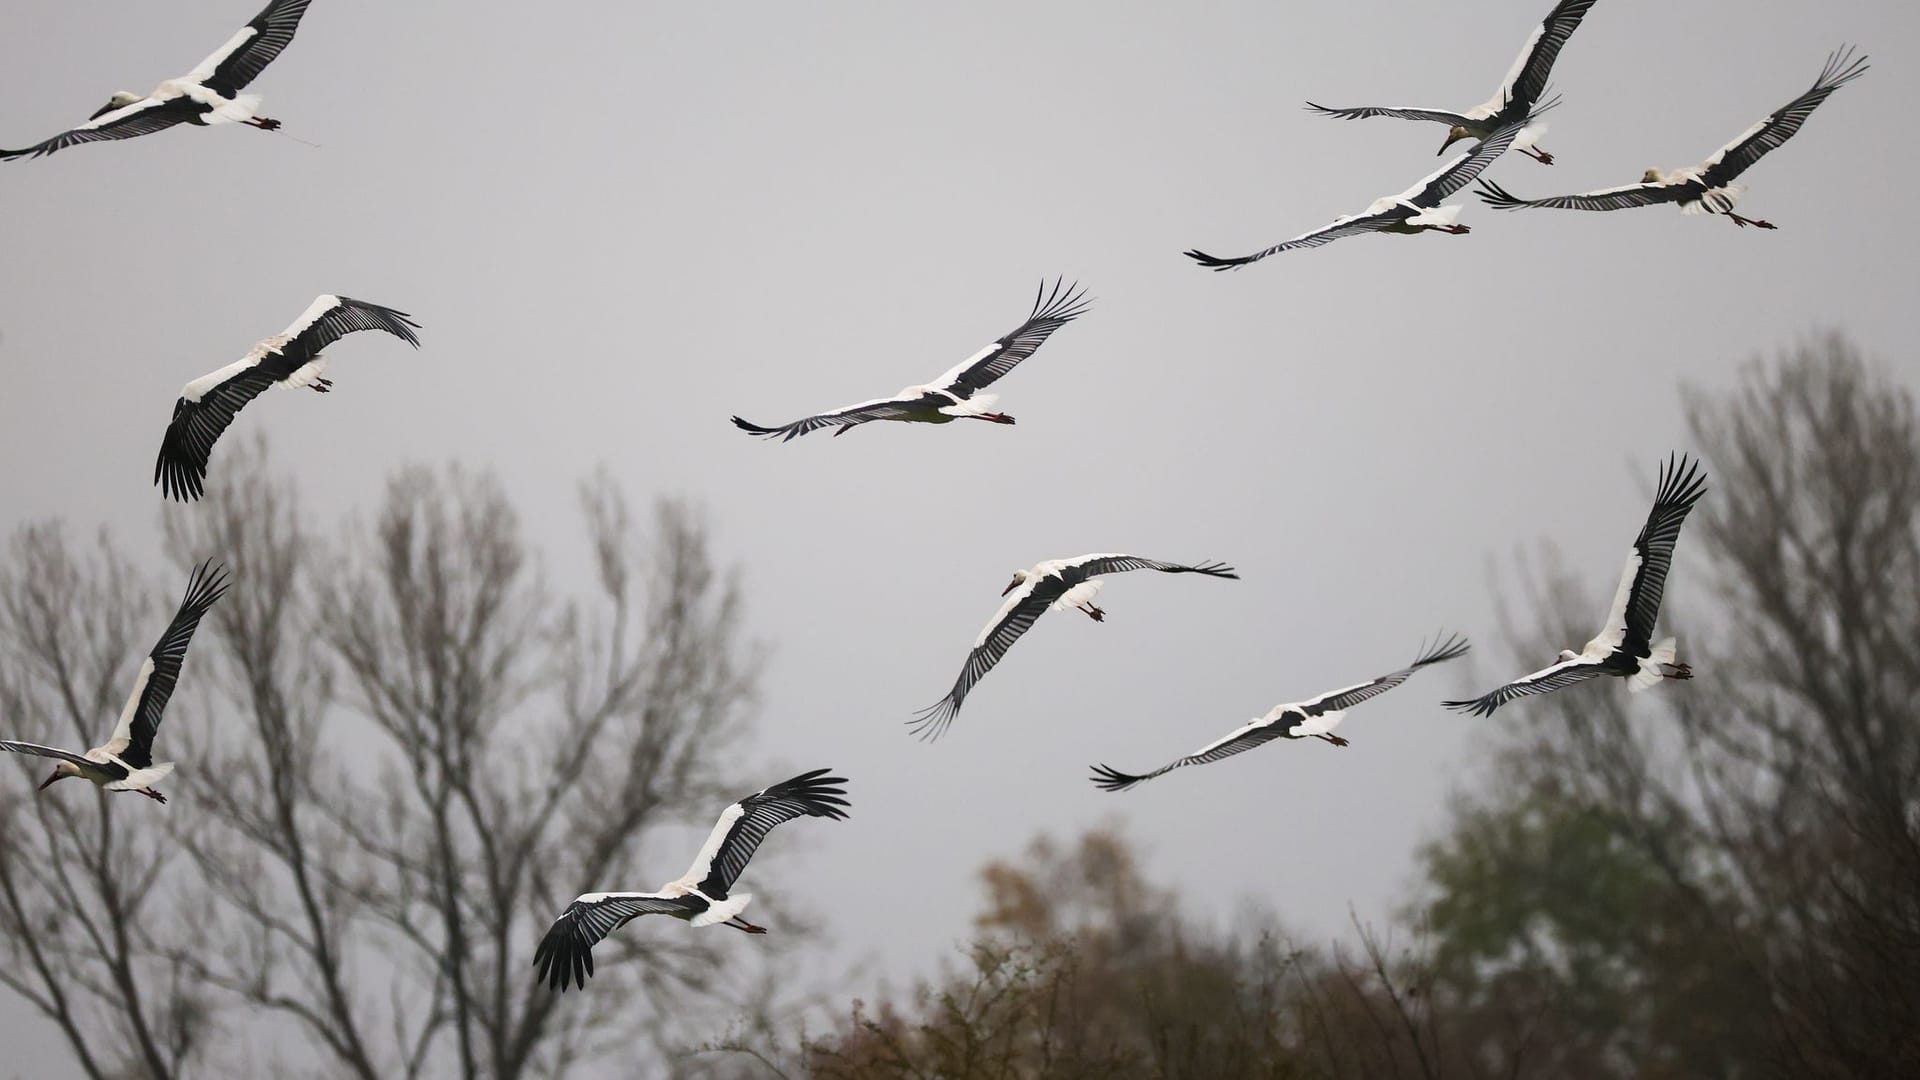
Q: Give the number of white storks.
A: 11